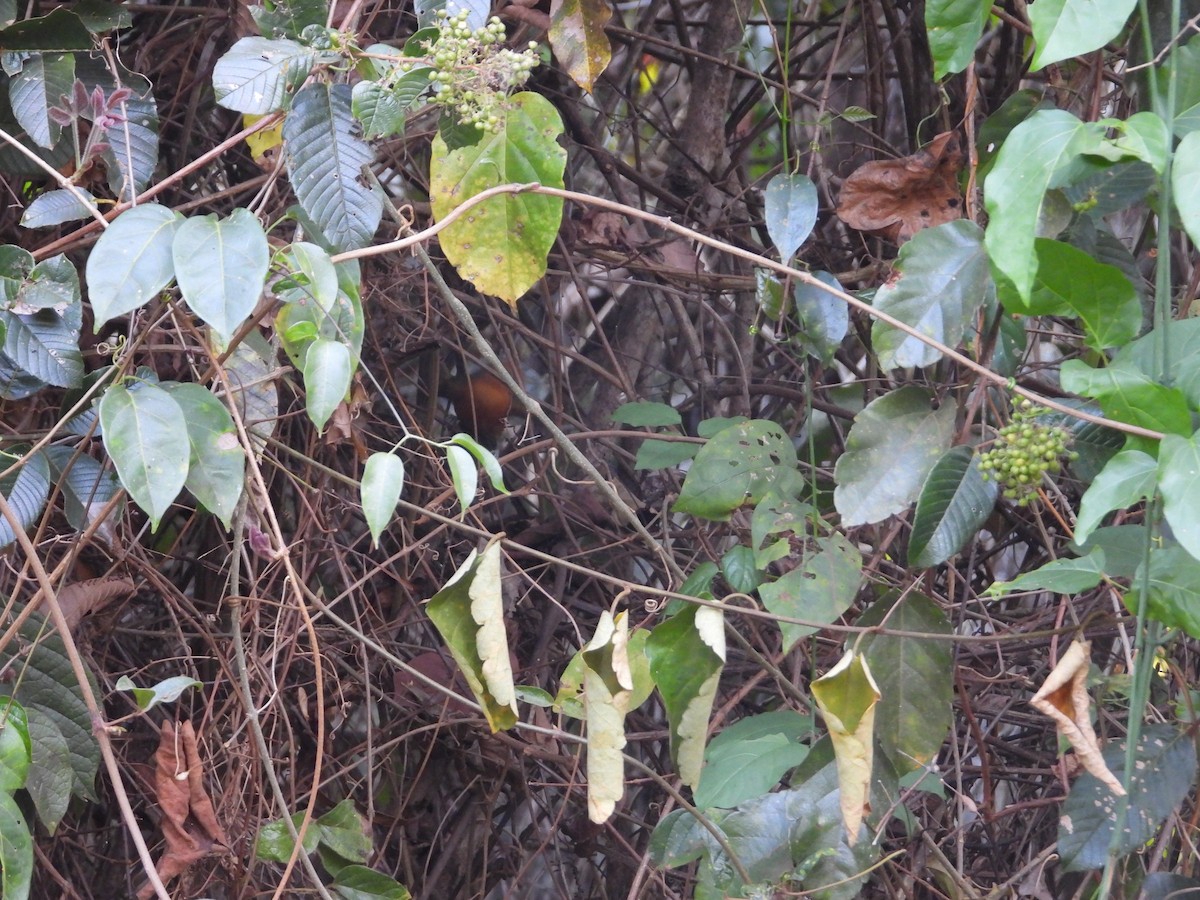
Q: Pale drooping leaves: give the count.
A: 5